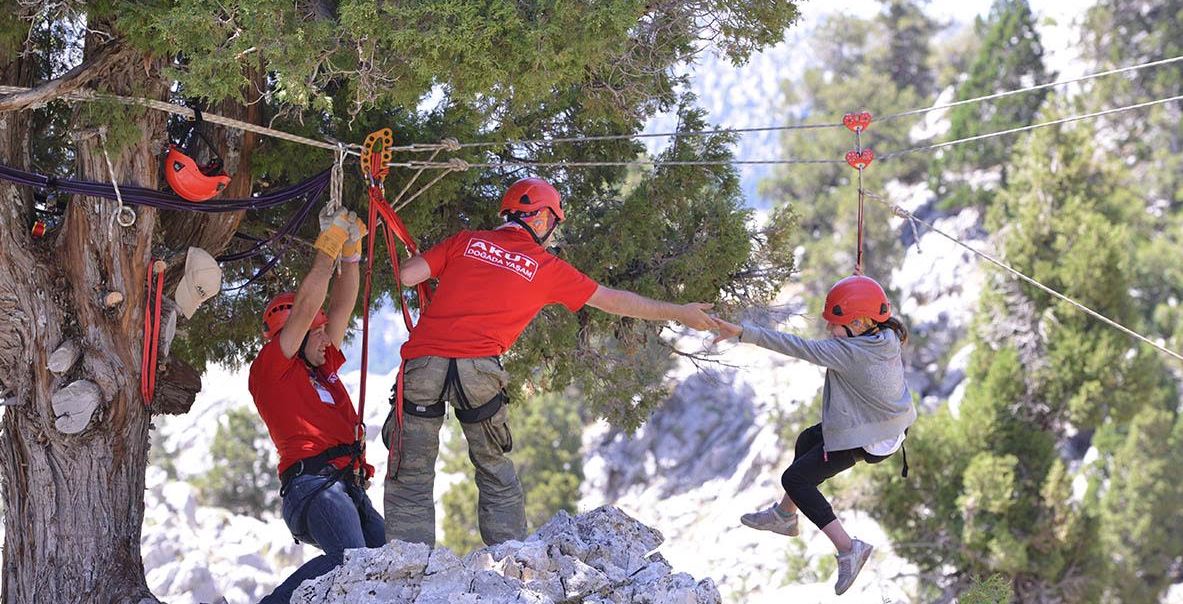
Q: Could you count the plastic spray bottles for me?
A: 0